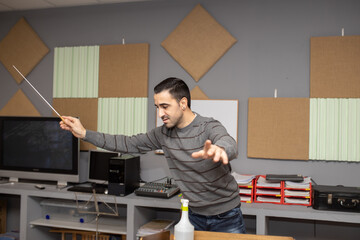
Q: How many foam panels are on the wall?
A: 11